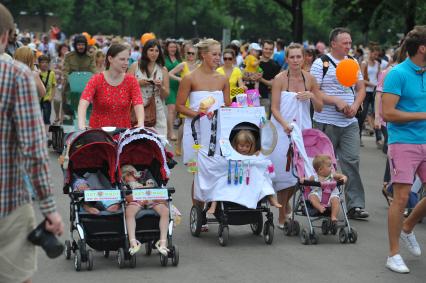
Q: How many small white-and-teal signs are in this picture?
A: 2